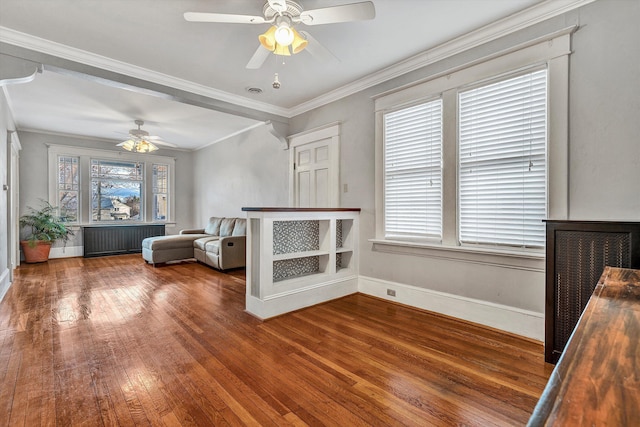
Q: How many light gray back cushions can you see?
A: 3